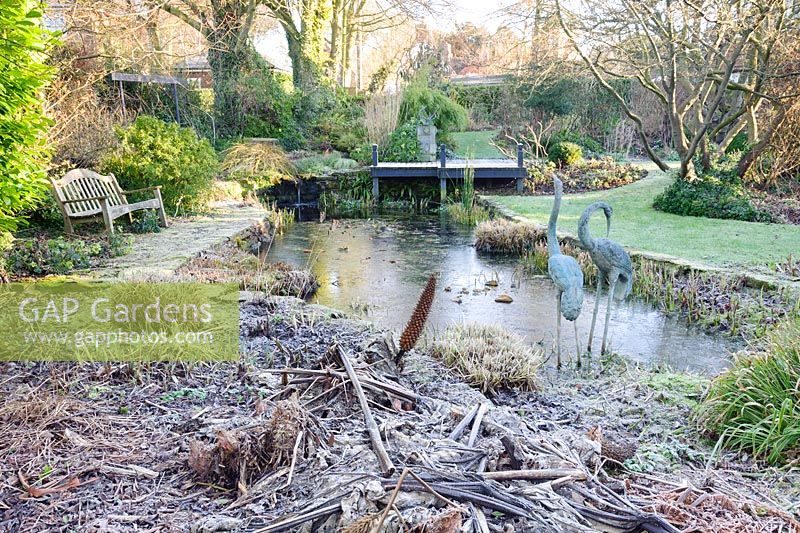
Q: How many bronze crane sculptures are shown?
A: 2